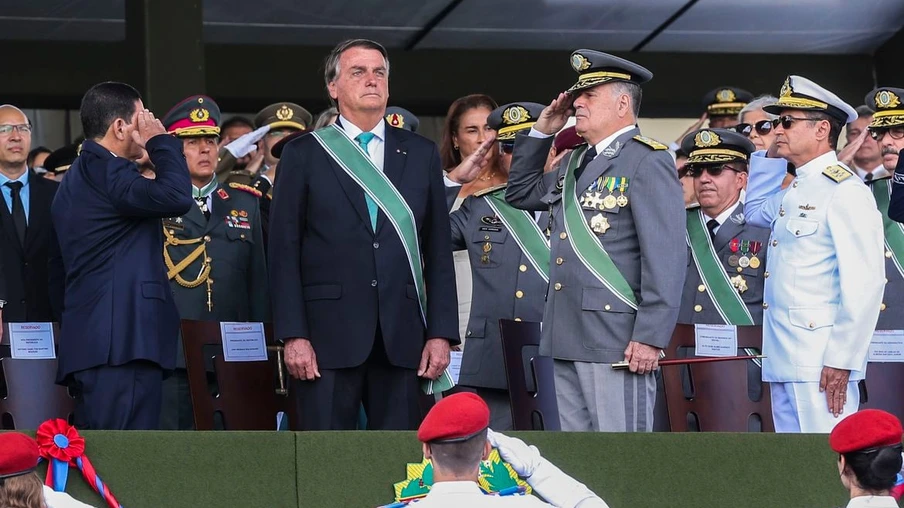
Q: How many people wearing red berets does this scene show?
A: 3